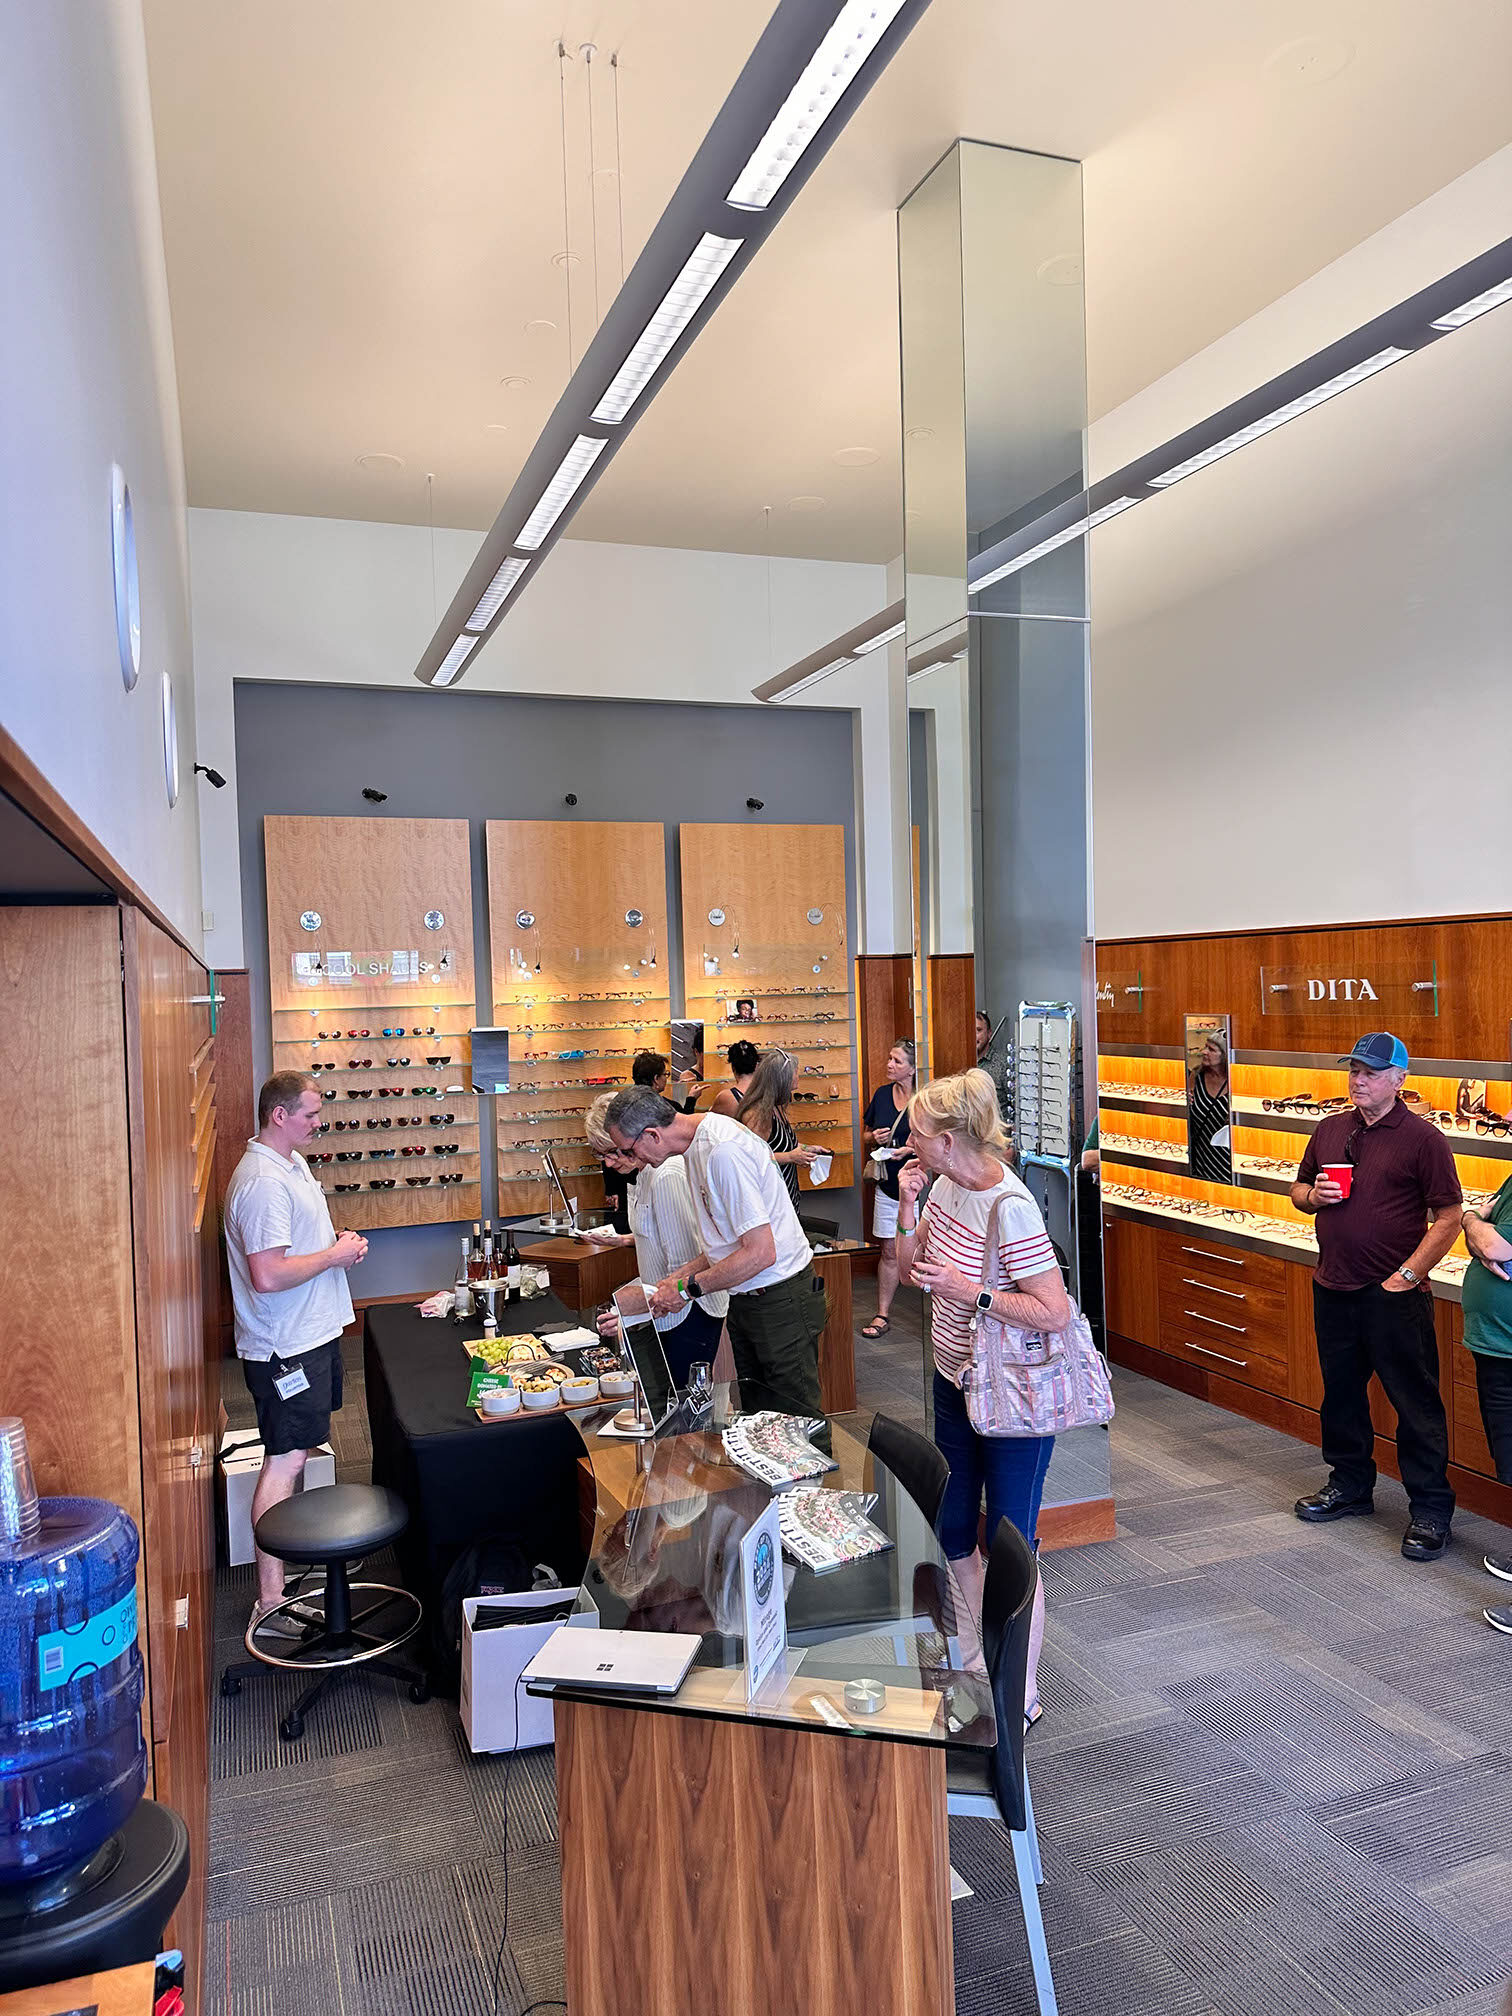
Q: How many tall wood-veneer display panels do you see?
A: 3